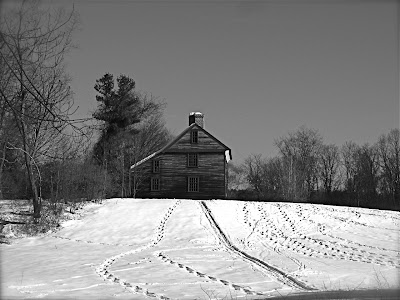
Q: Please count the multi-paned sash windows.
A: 5